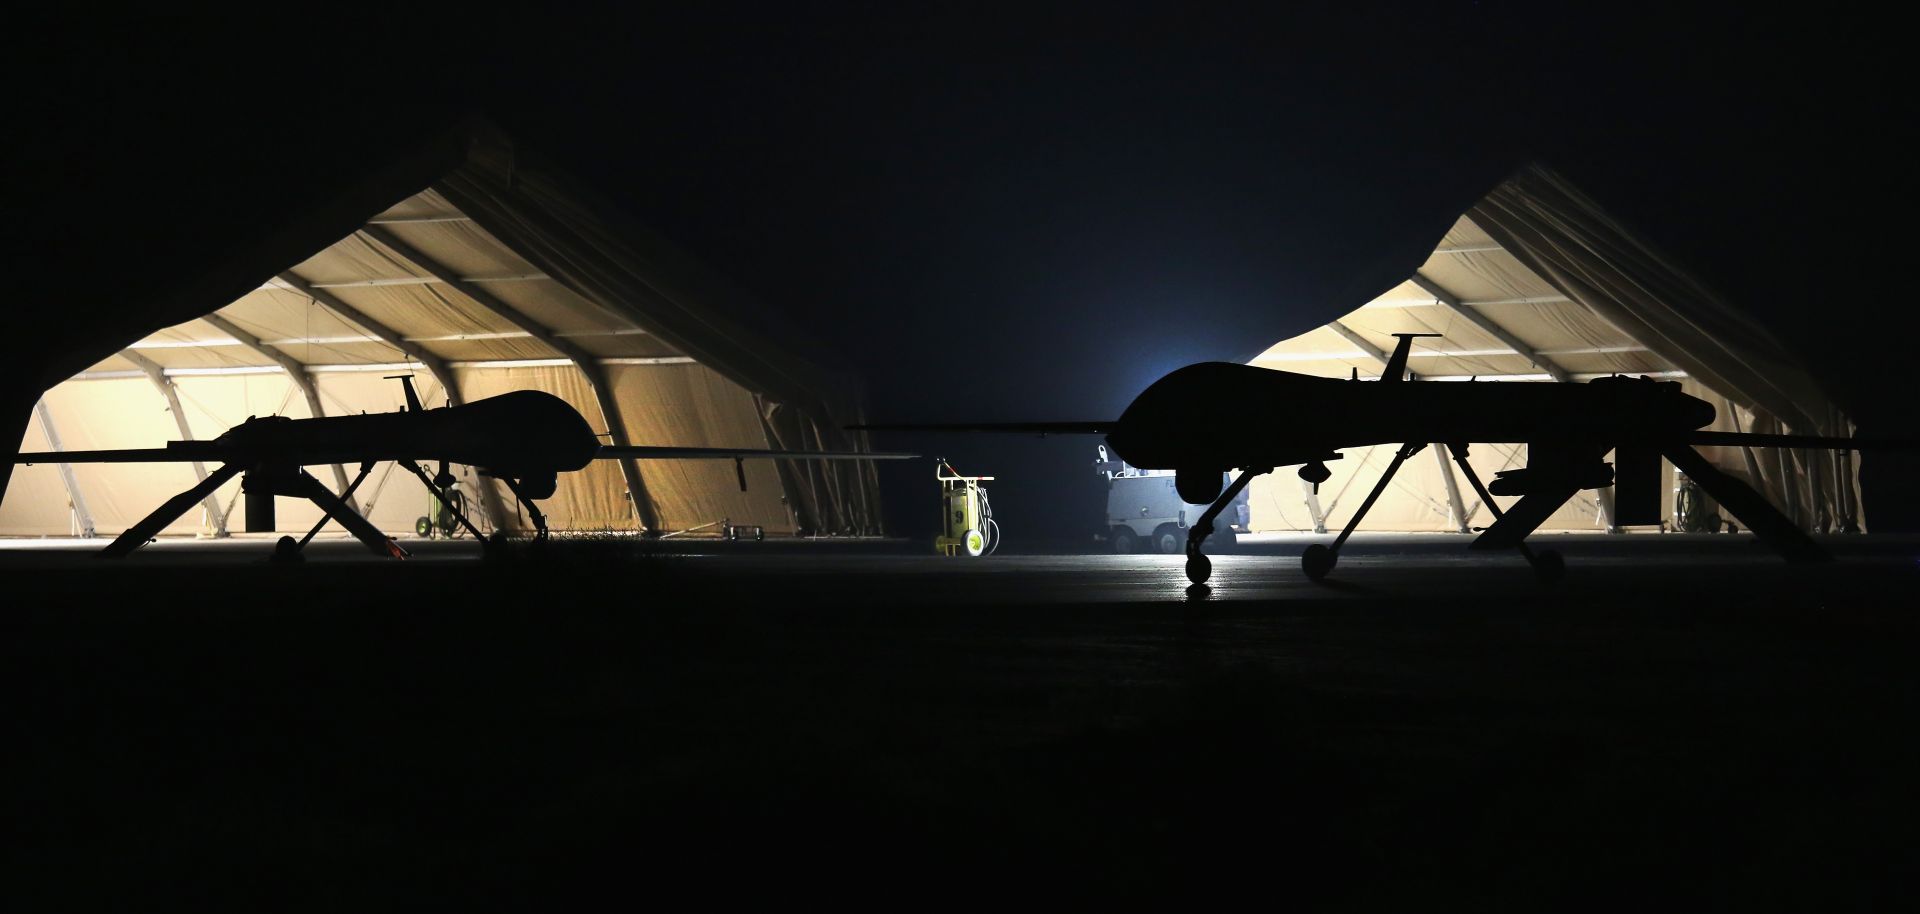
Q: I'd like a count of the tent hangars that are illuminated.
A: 2